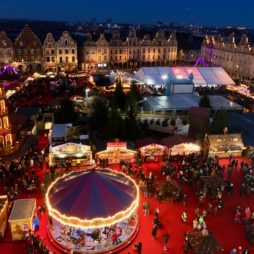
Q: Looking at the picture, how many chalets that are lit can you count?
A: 5